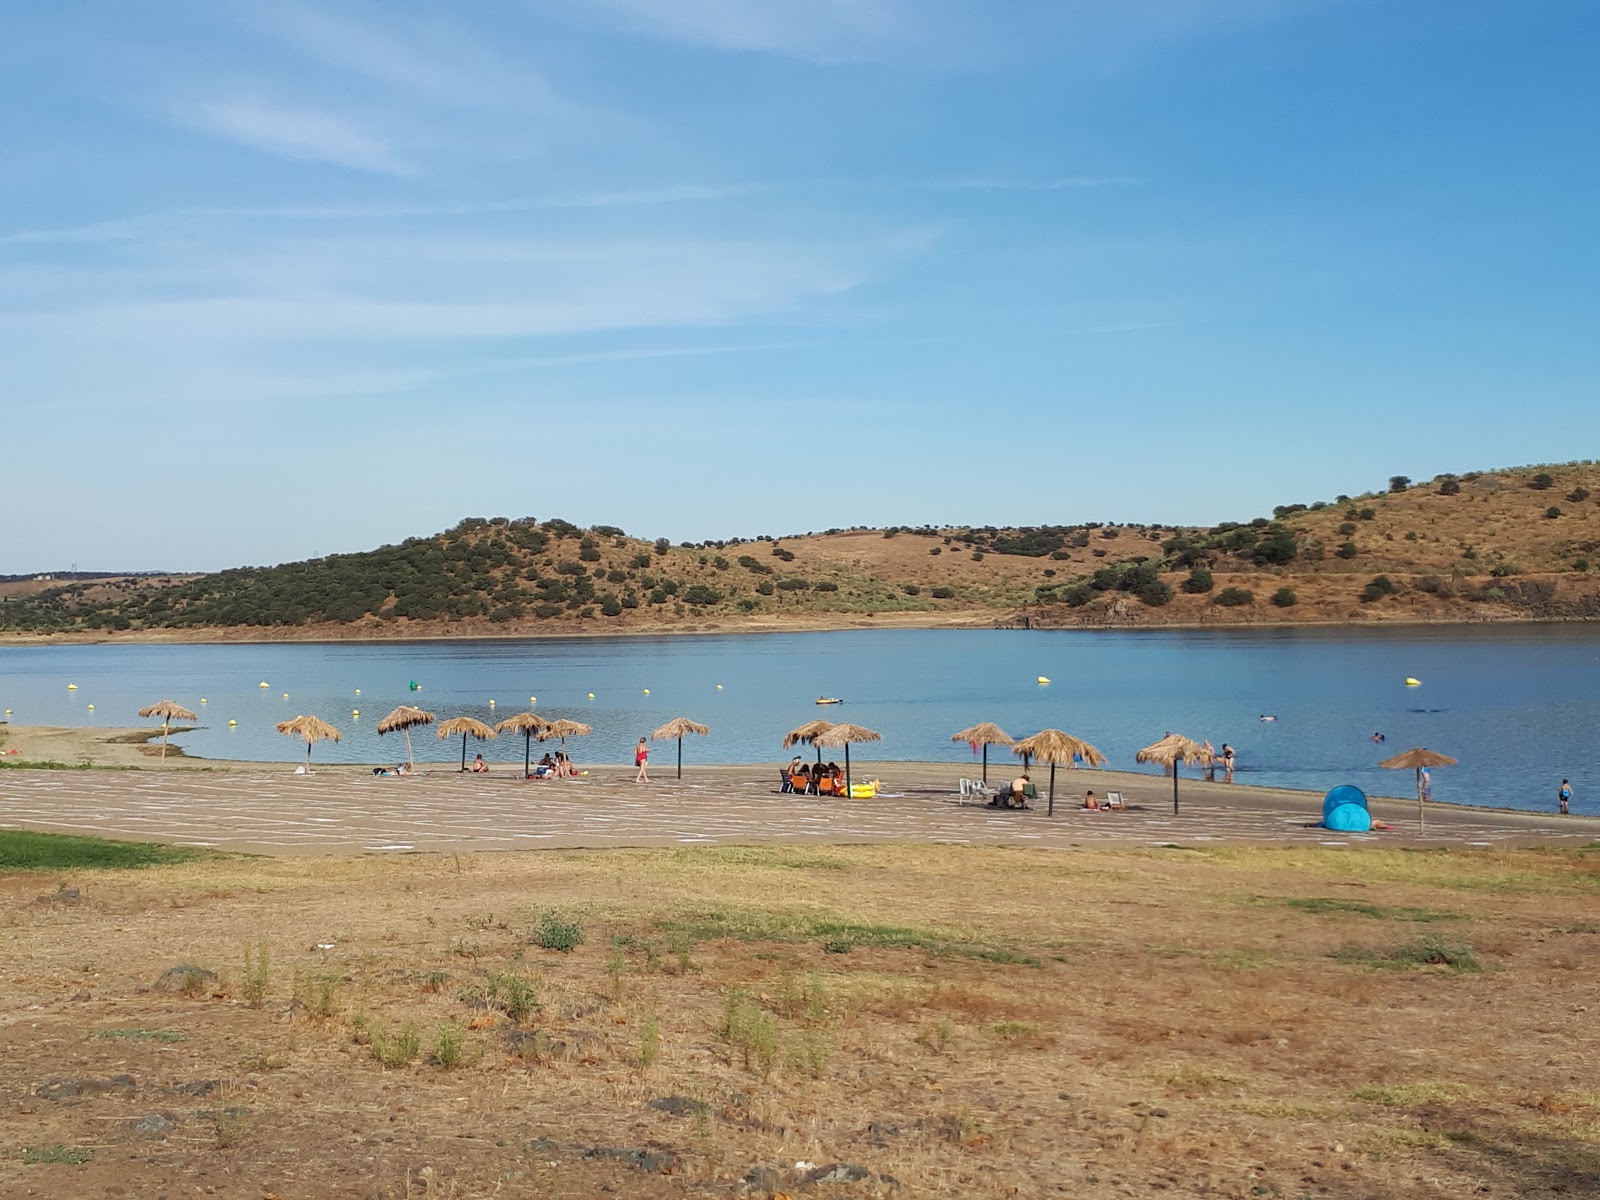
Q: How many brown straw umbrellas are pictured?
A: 13